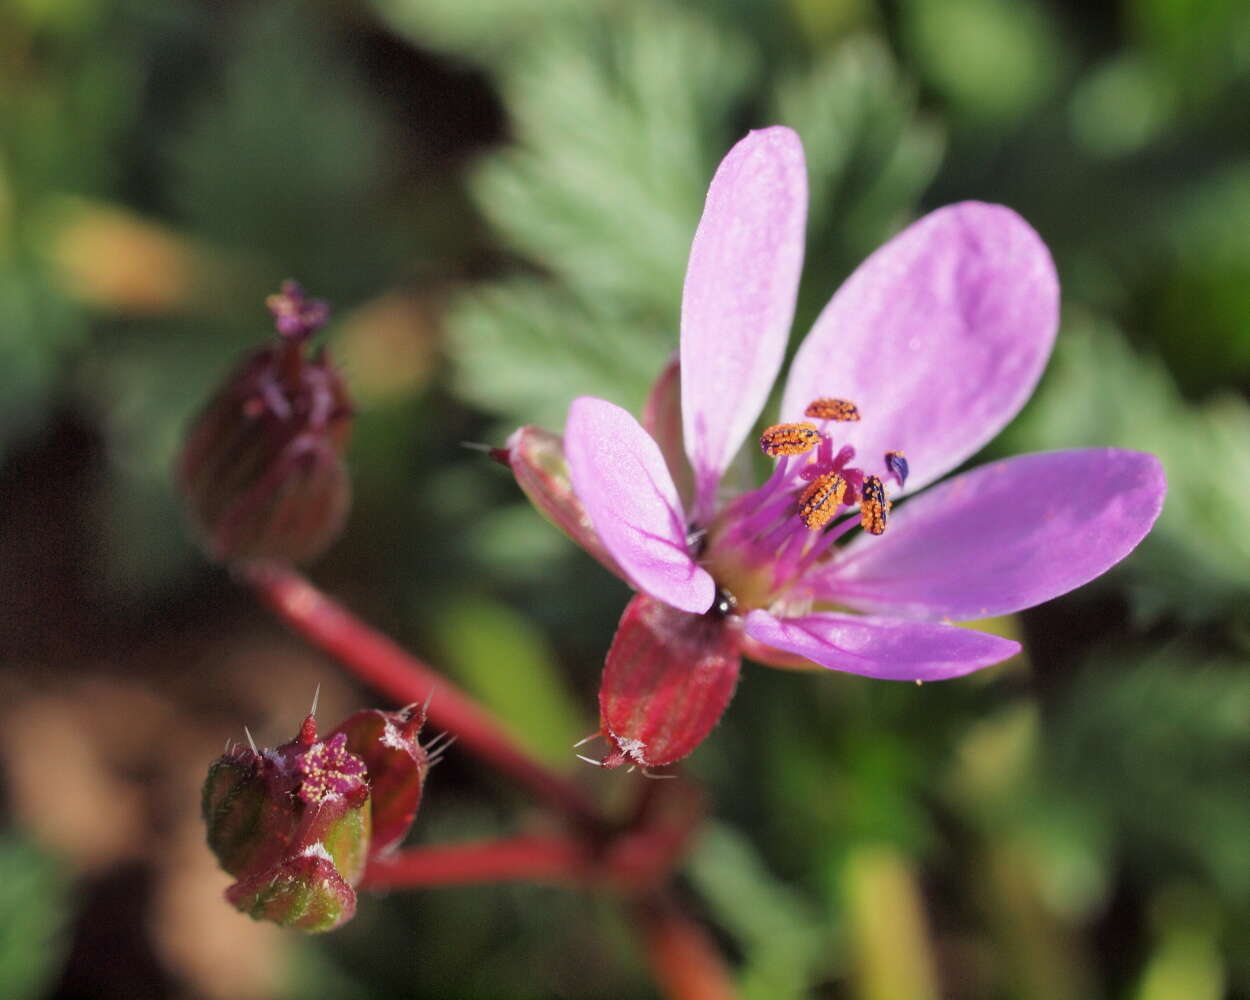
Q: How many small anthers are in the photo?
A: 5